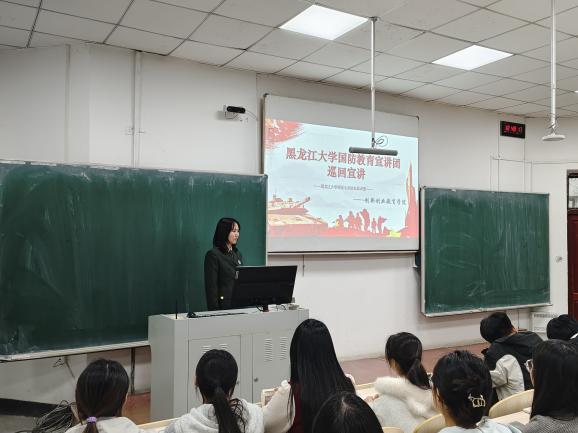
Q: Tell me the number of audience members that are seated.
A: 9